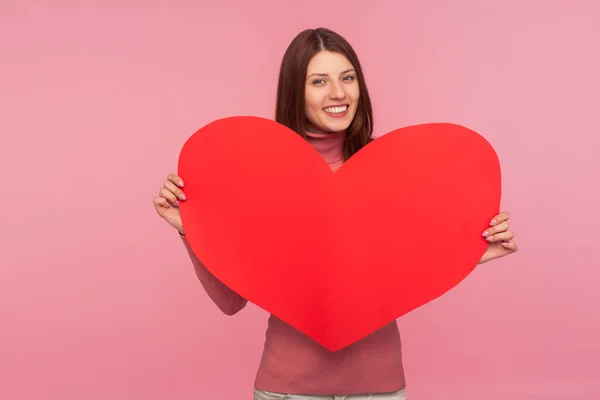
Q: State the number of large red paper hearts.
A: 1